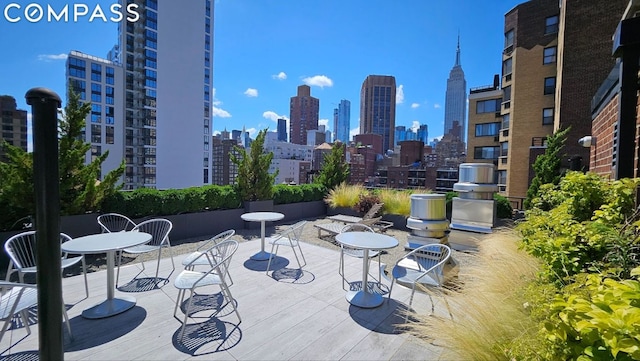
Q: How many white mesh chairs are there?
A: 9